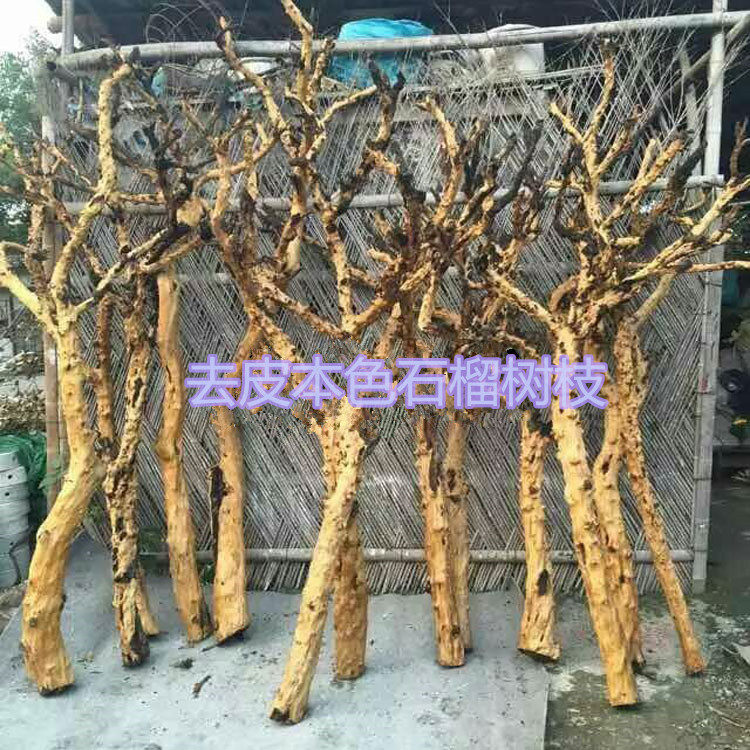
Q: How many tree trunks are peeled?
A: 13